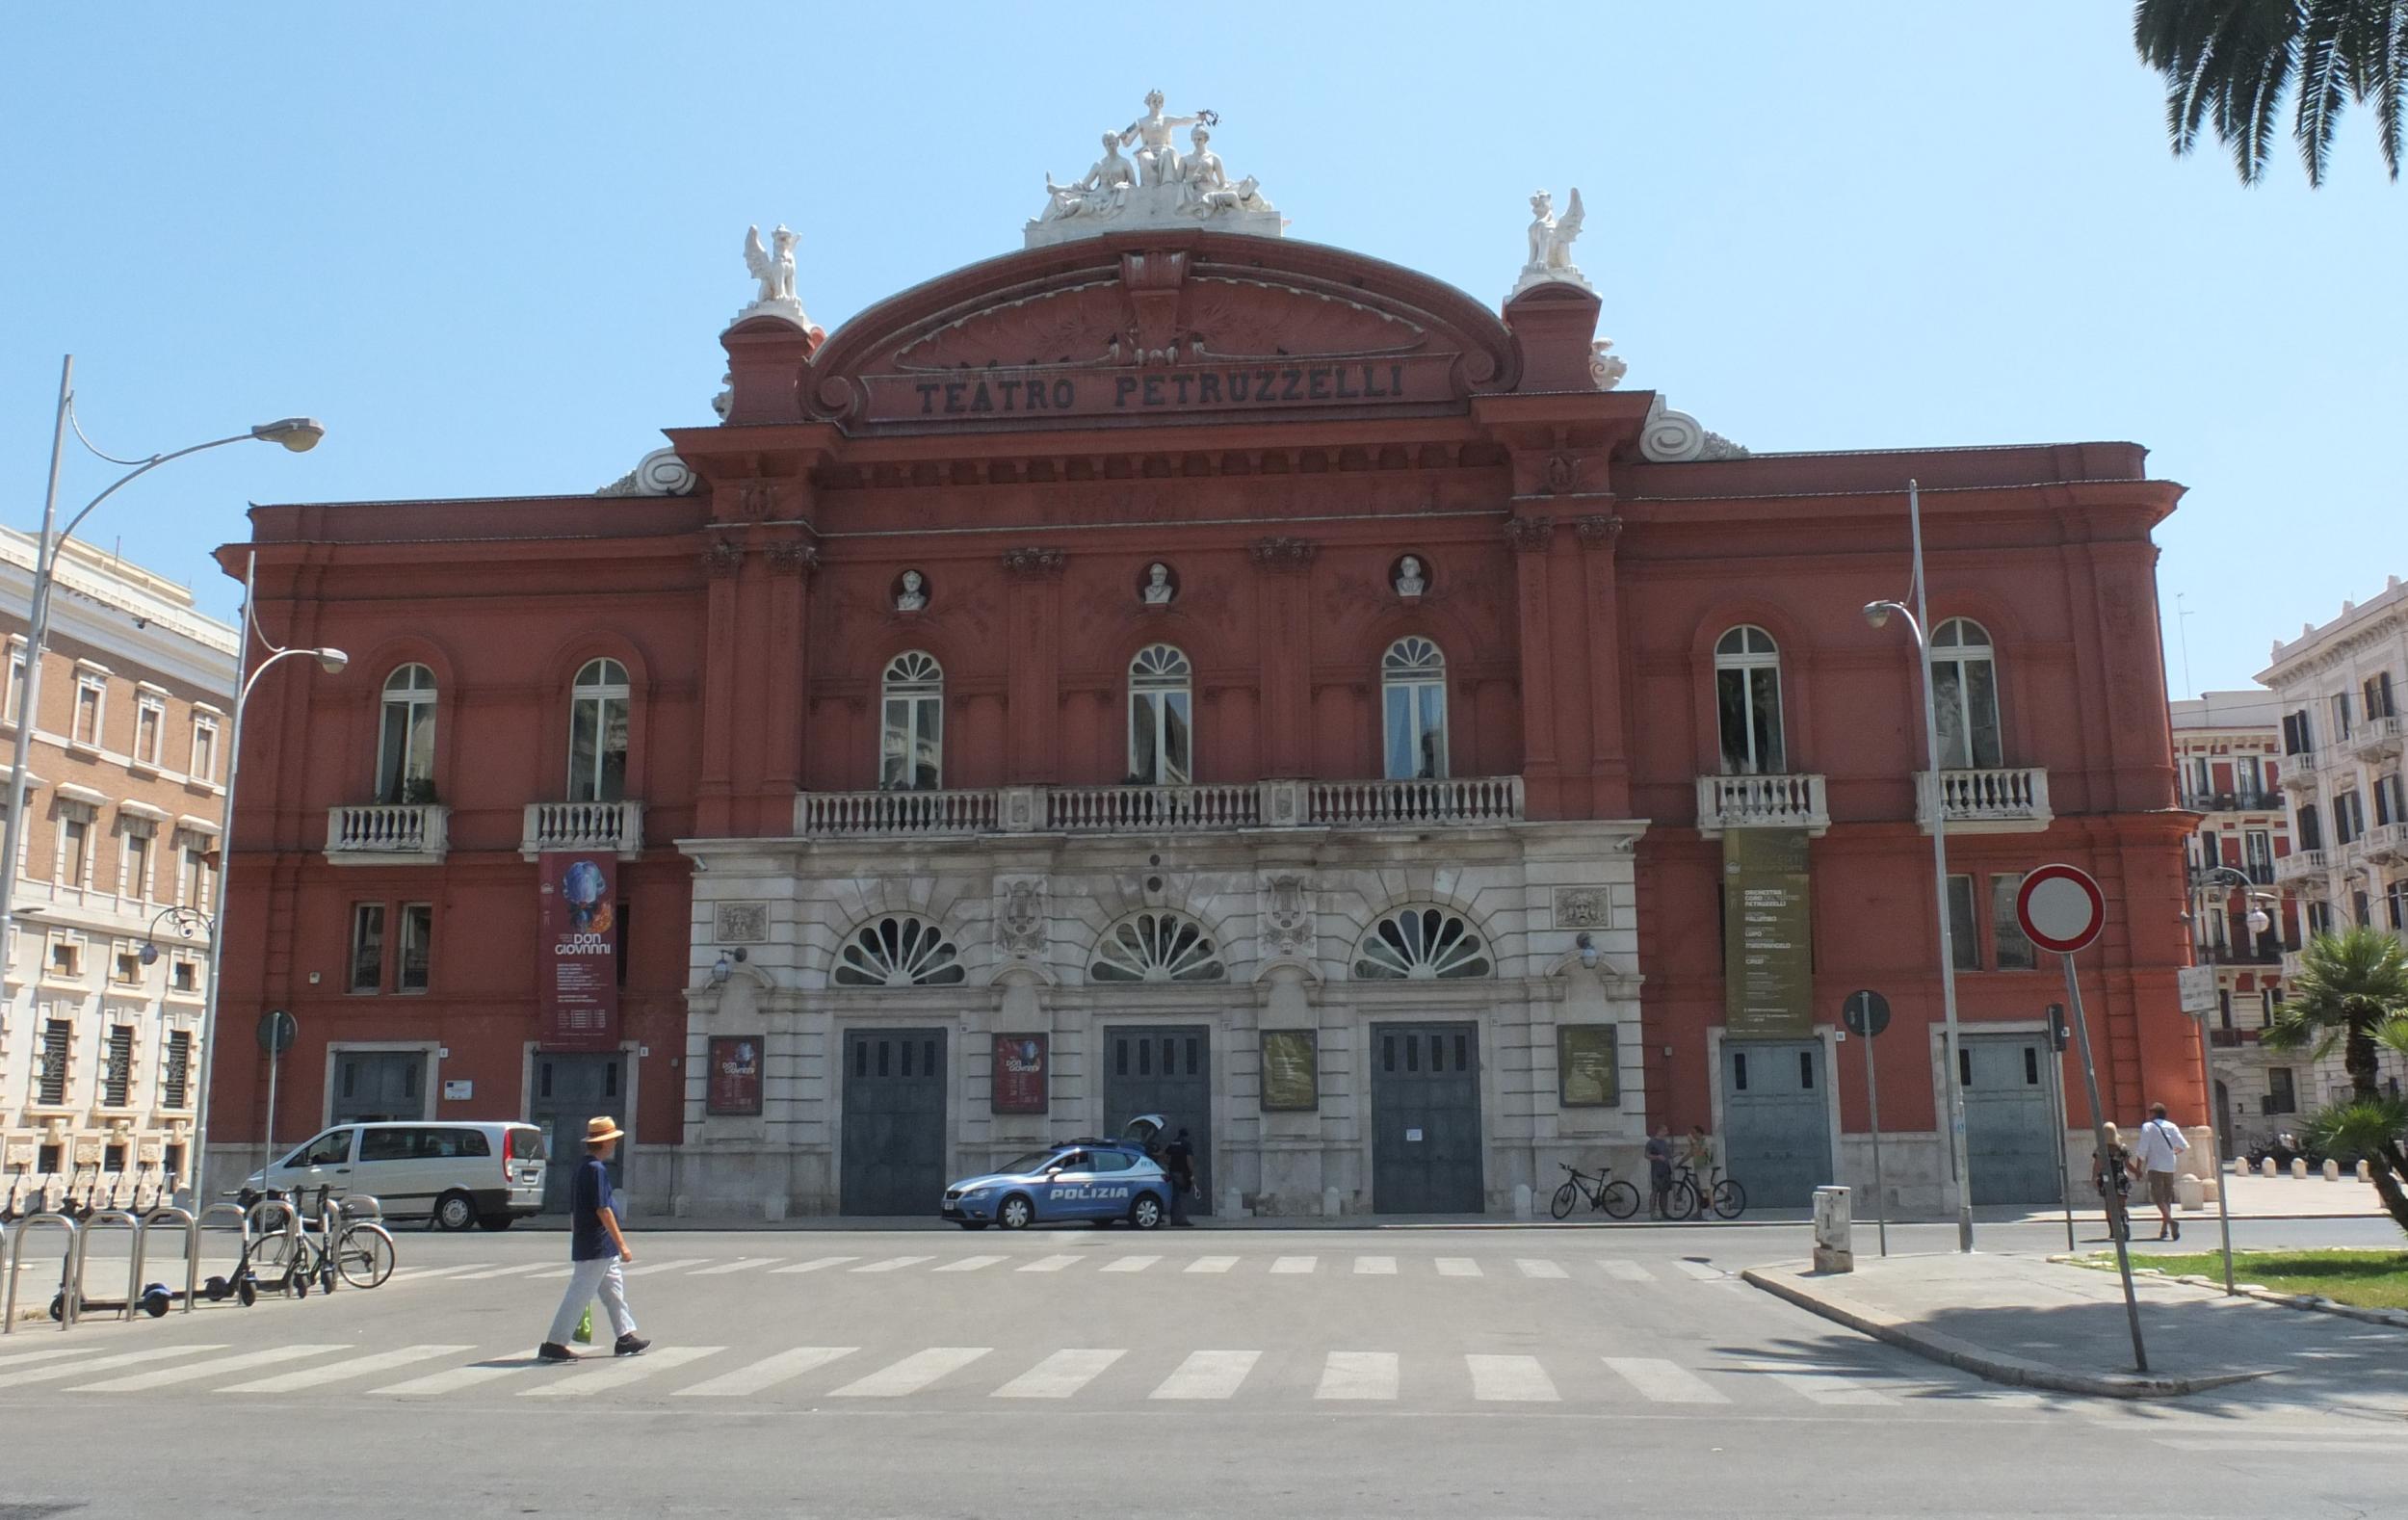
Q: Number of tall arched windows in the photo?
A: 7